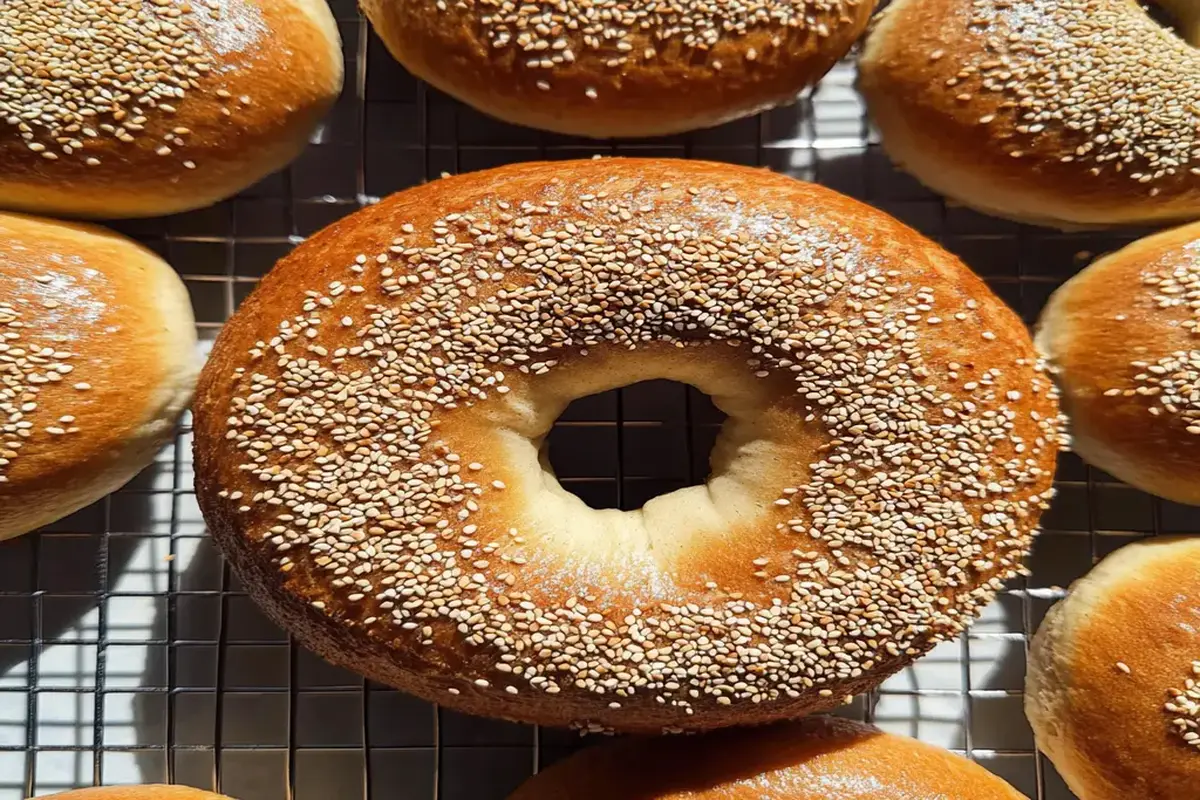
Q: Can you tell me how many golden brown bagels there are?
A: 9